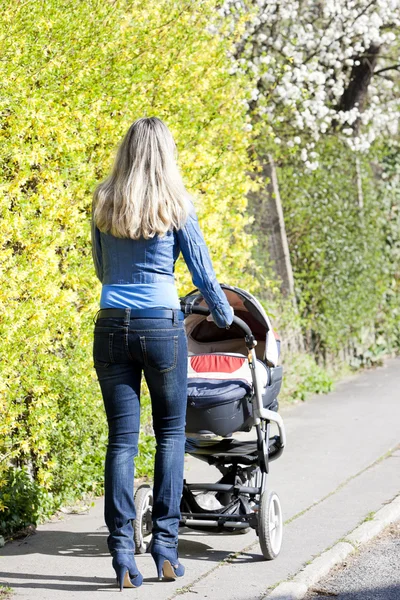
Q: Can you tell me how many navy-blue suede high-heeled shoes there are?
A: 2